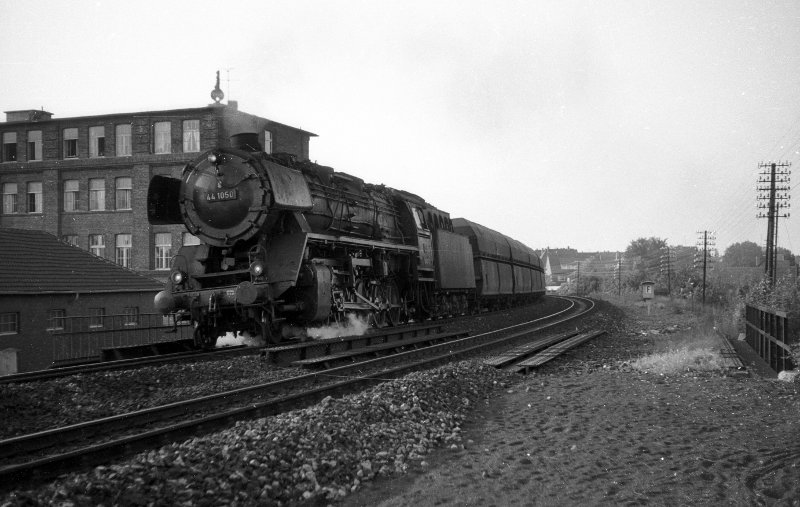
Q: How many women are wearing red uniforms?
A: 0